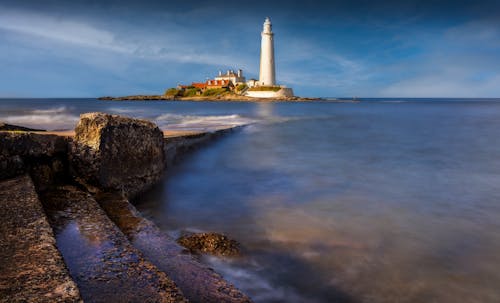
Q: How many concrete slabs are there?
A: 3